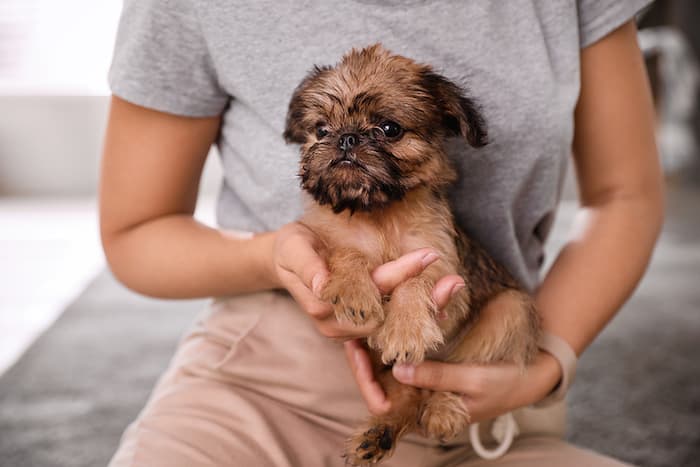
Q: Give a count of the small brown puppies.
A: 1